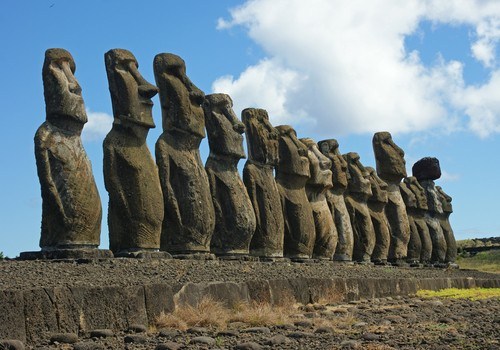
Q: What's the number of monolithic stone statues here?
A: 15